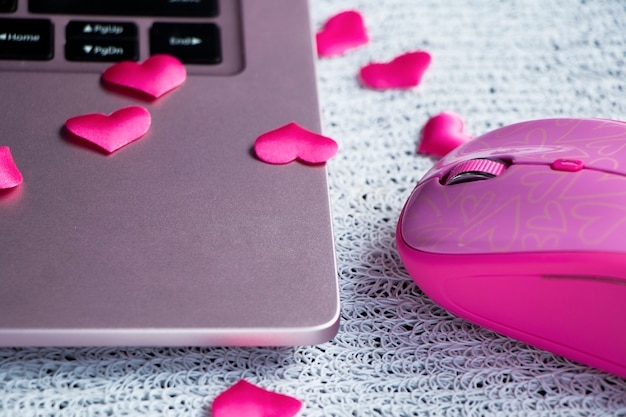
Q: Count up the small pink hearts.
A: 8